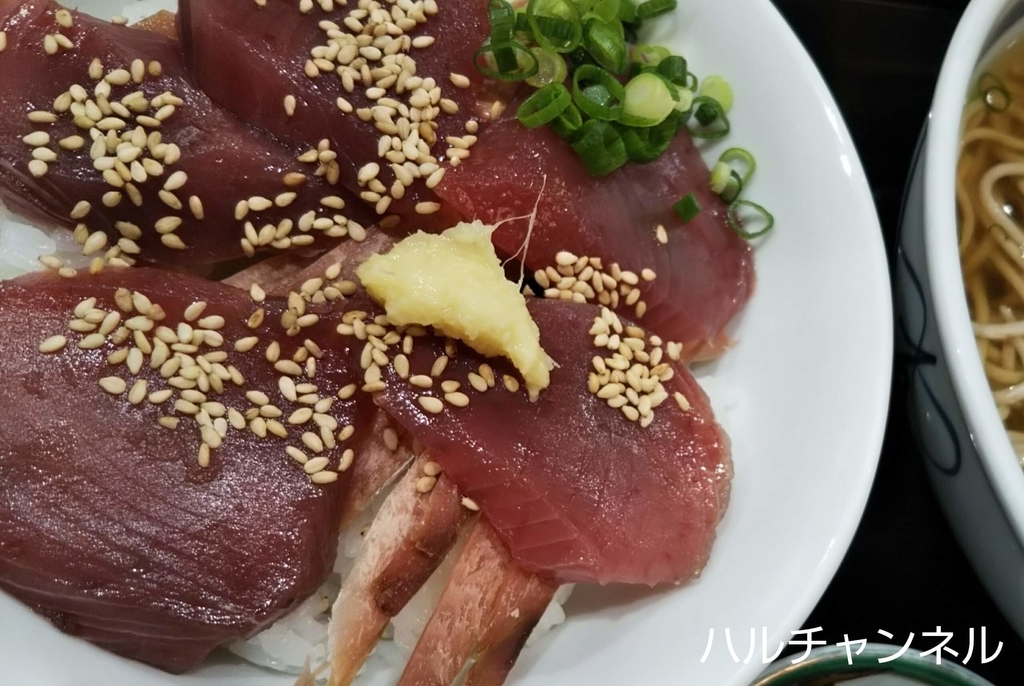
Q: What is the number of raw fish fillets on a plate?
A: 5